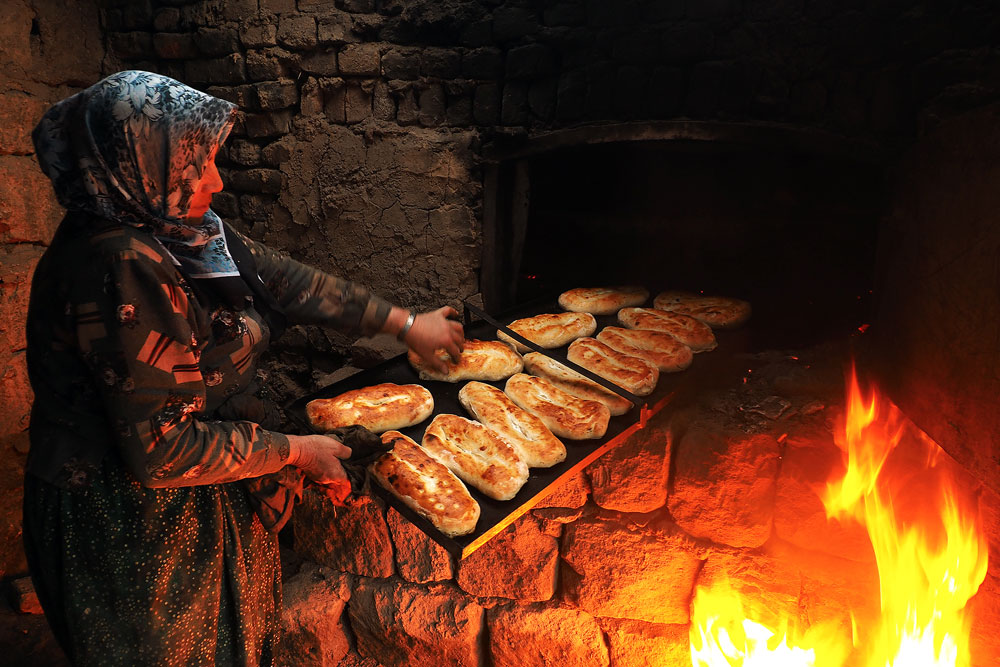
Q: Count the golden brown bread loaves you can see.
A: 13